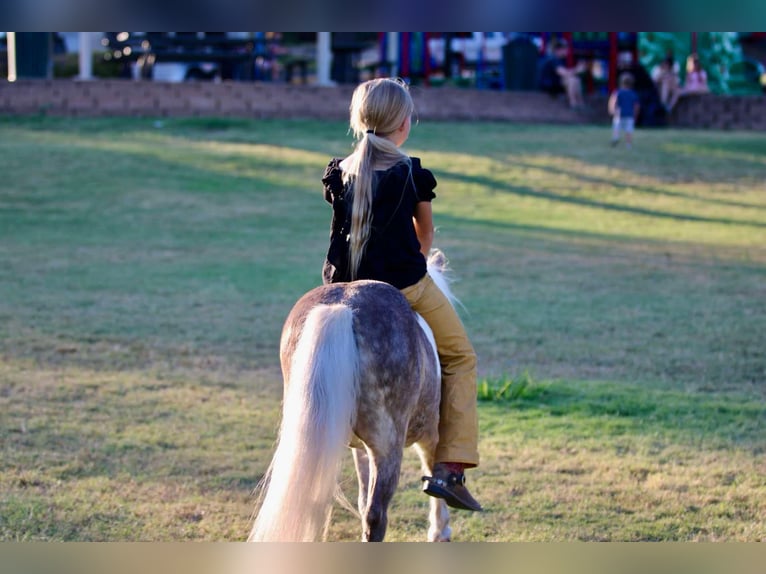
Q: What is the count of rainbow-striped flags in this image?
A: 0